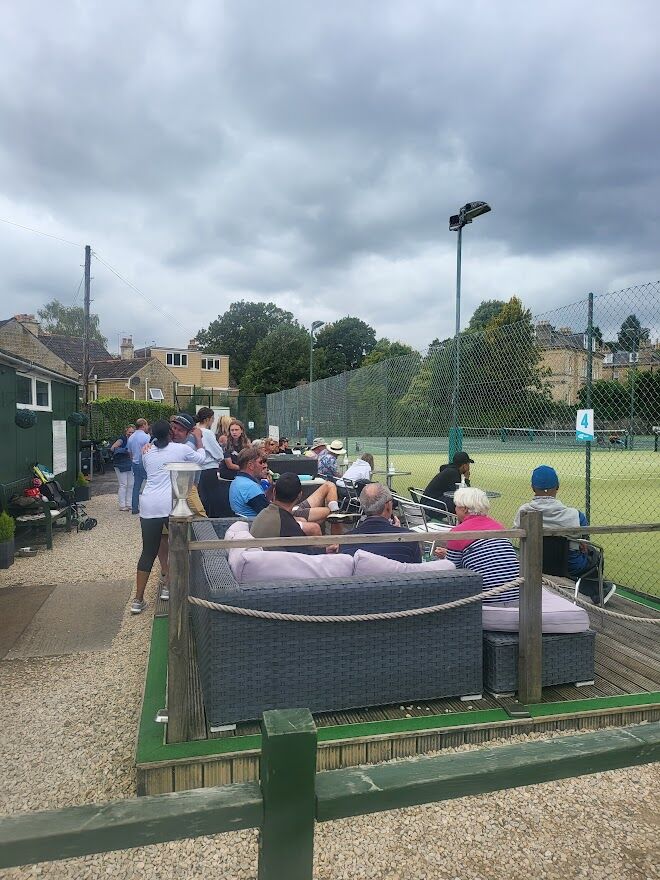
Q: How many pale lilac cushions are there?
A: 4